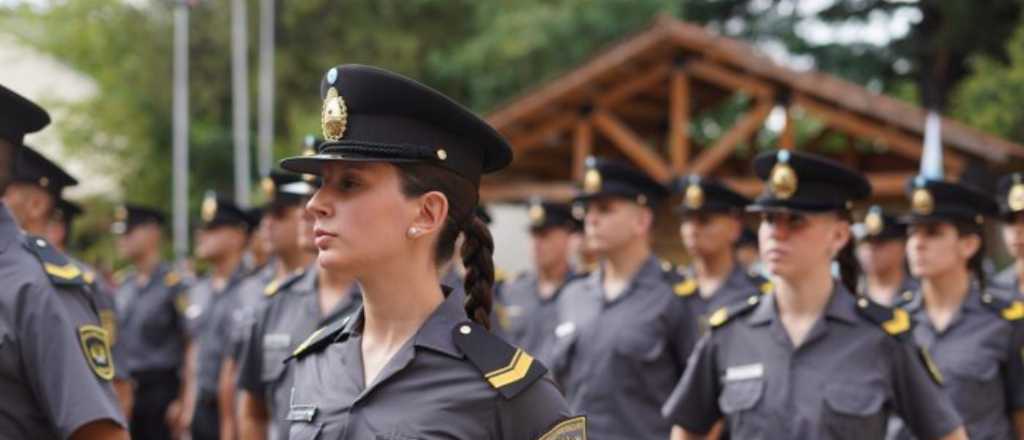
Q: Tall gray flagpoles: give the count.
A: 3